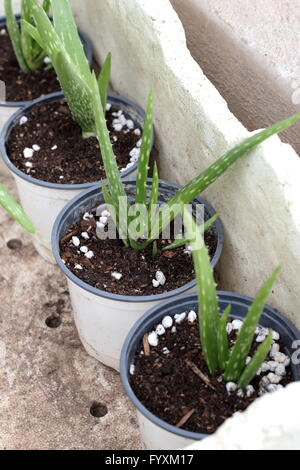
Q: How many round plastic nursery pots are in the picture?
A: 4